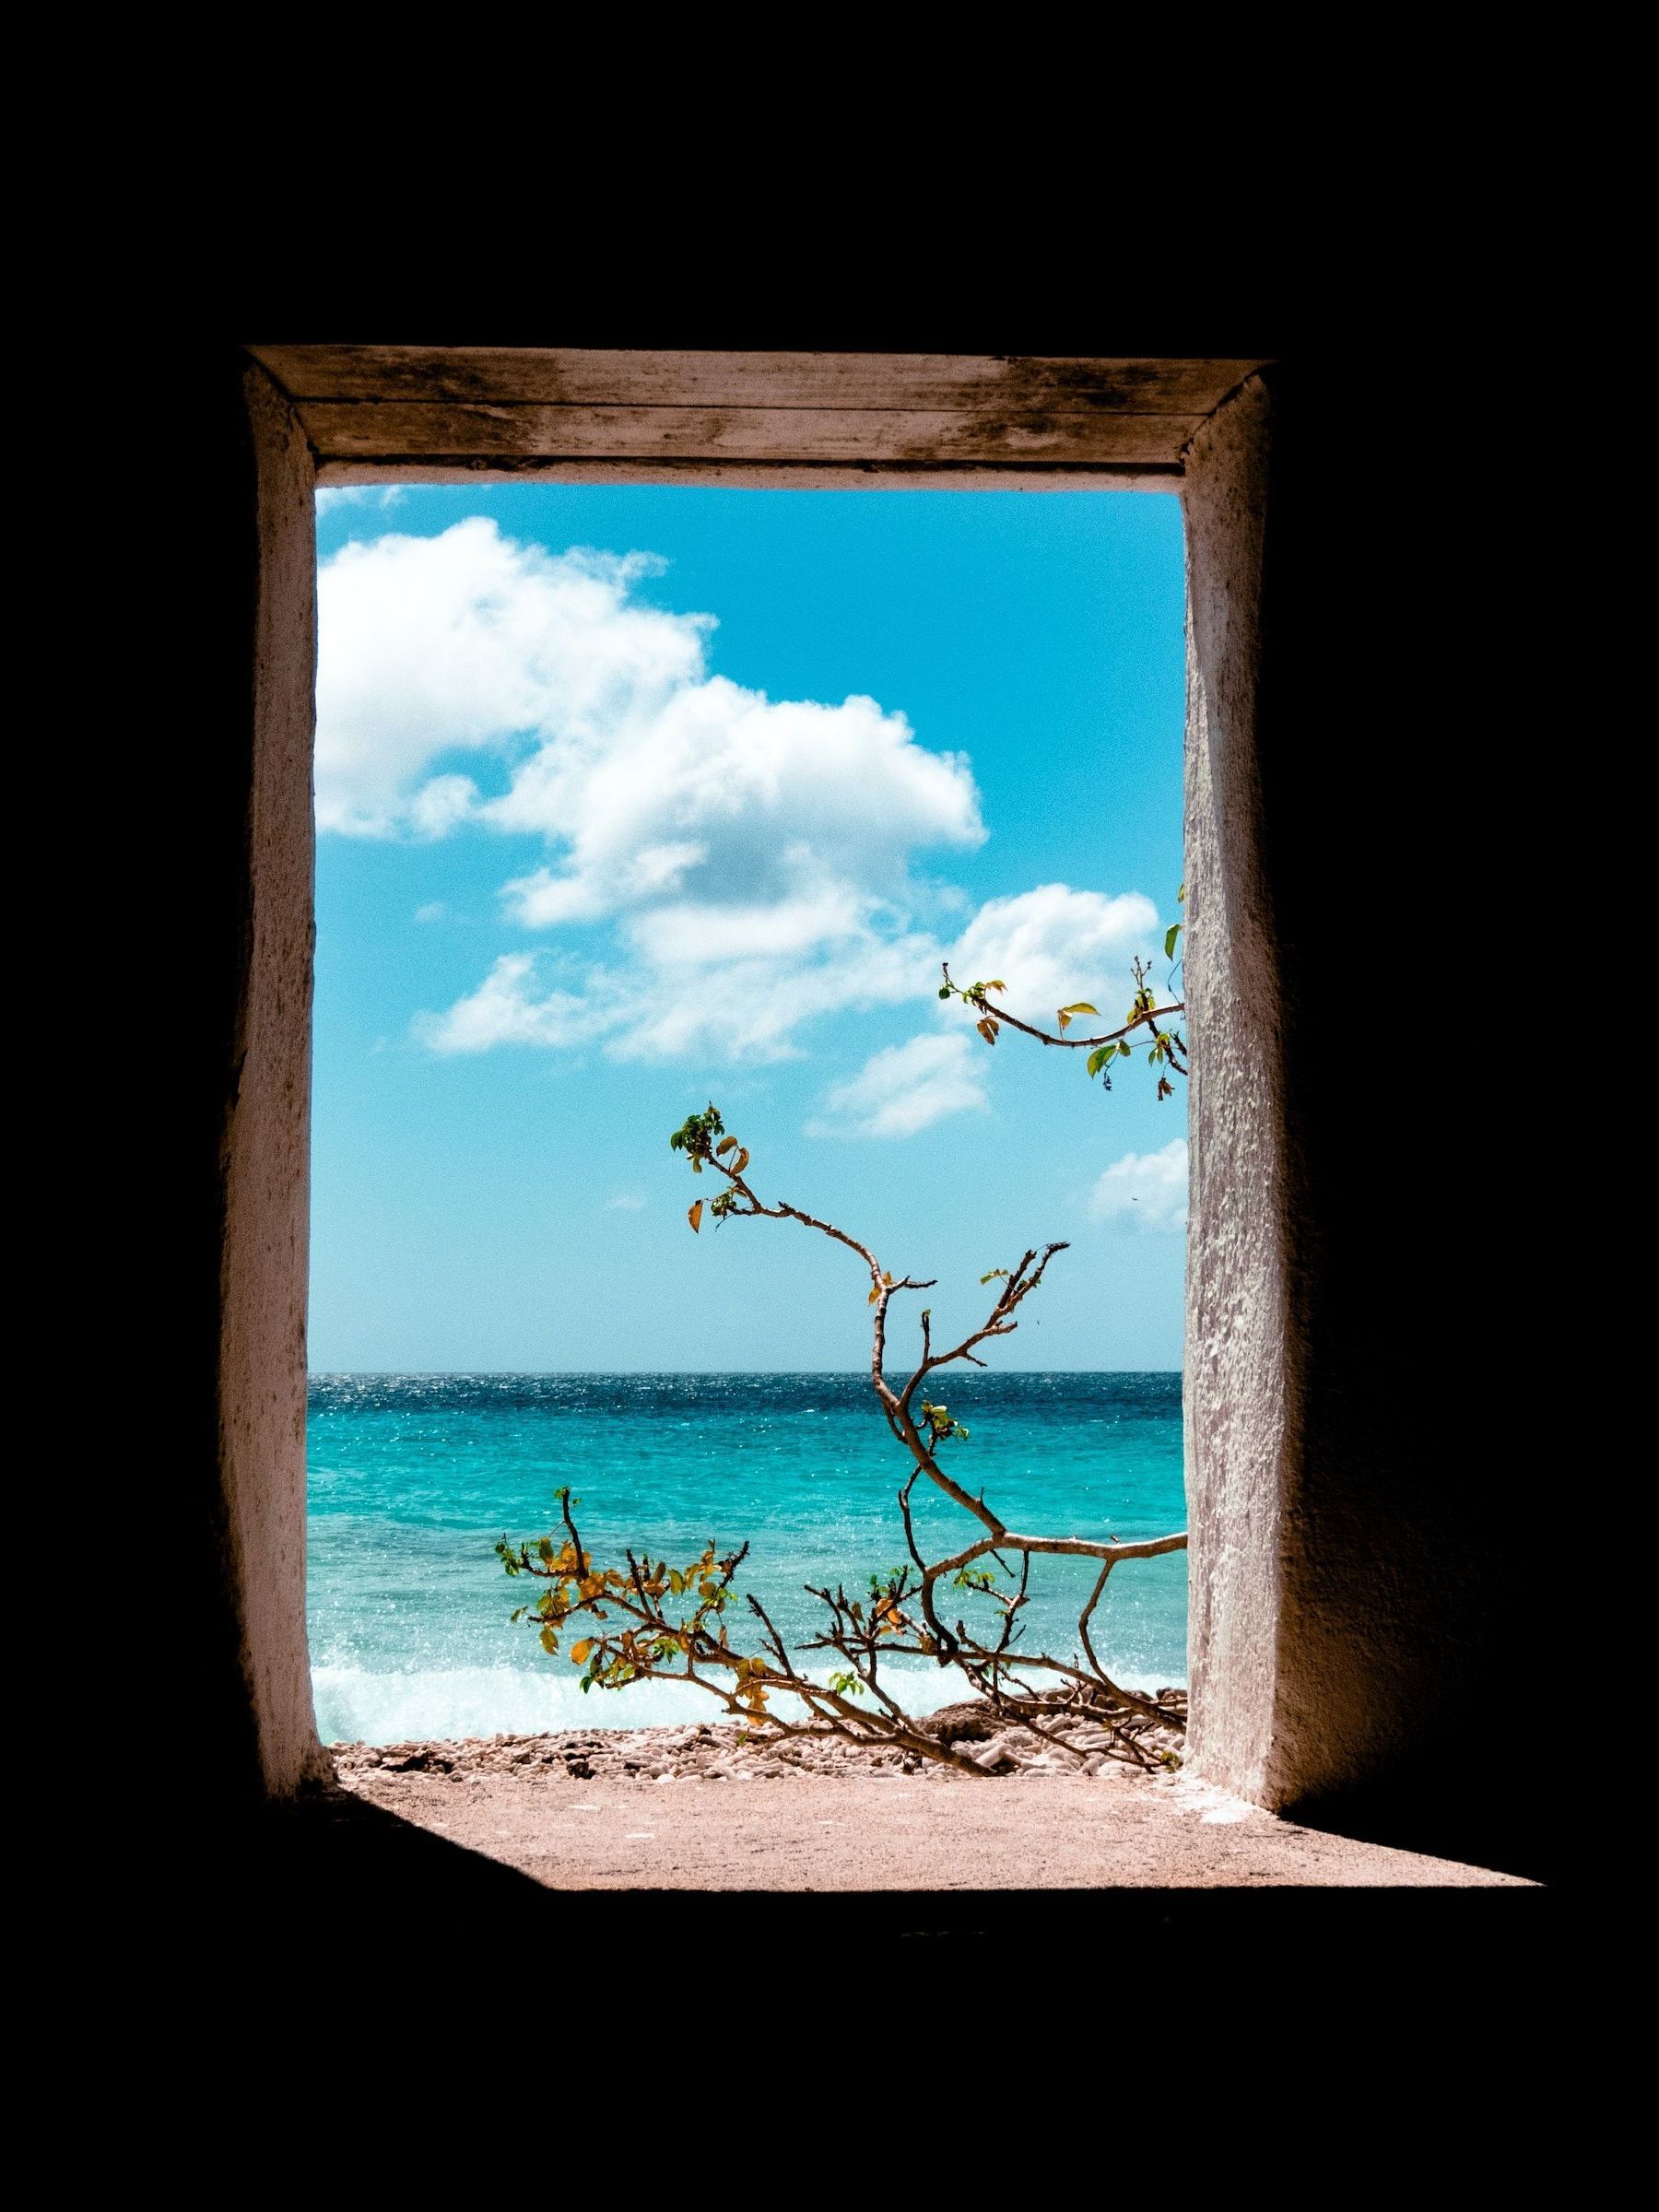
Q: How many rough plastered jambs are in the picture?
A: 2